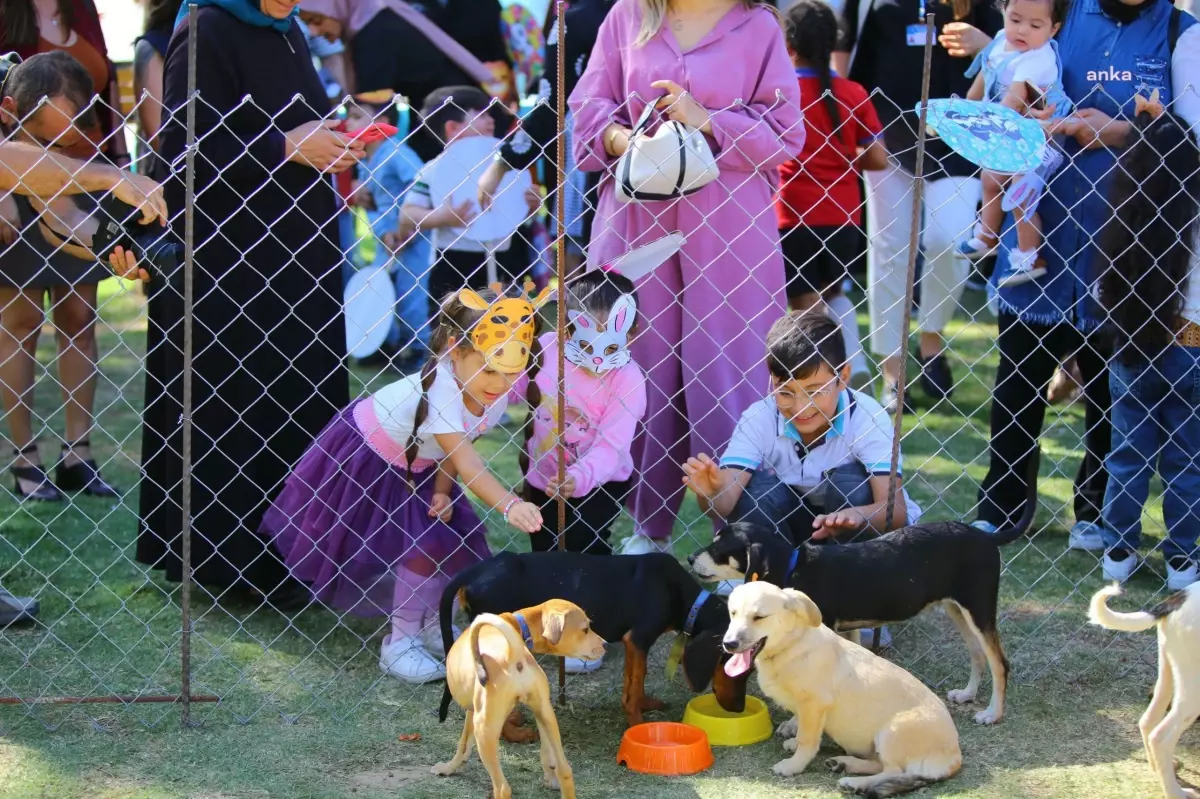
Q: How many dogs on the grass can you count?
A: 5